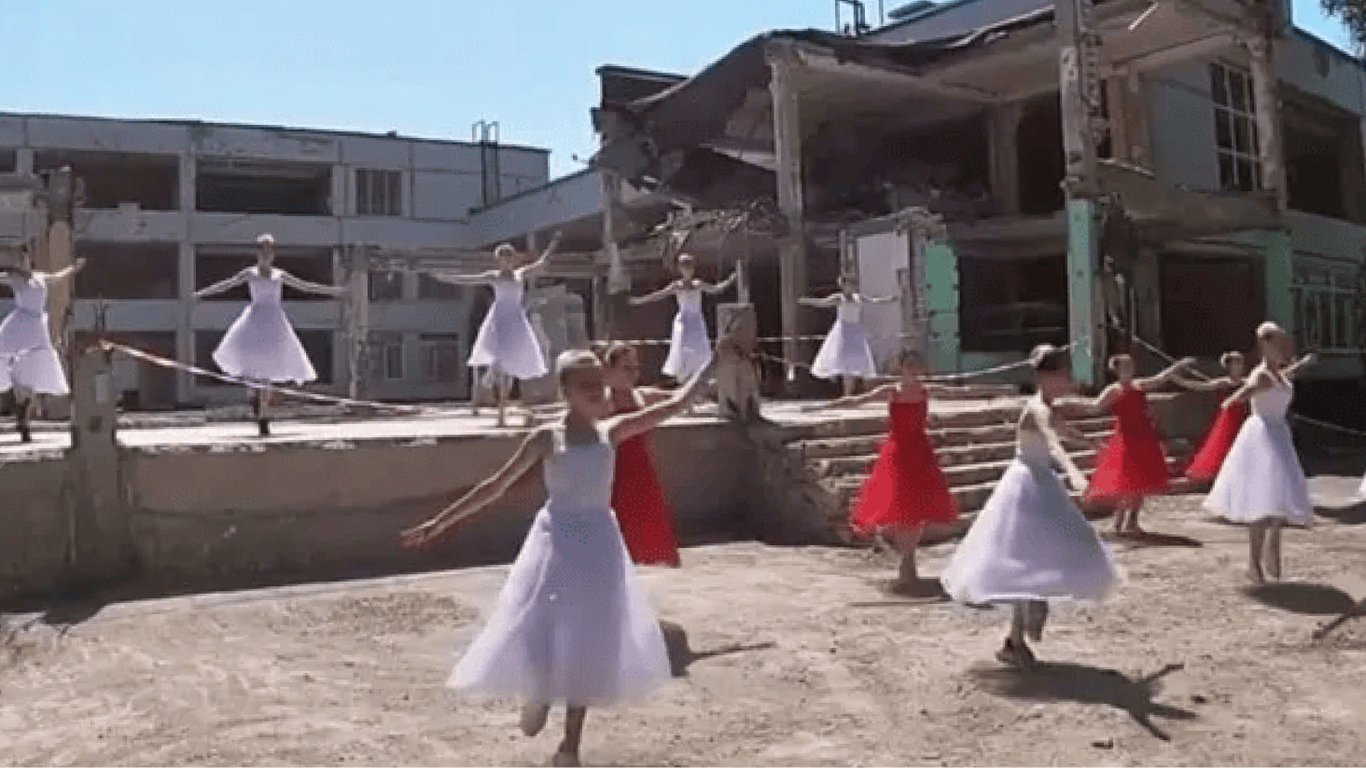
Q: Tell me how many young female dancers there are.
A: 12